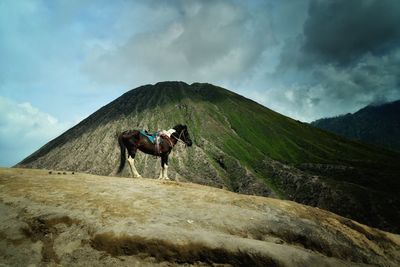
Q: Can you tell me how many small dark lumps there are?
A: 4